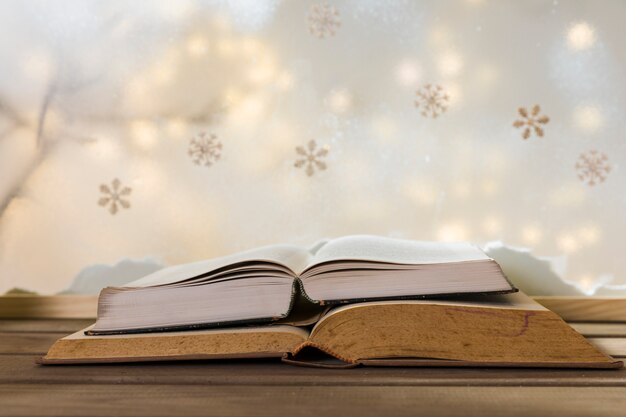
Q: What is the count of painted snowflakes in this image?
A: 7